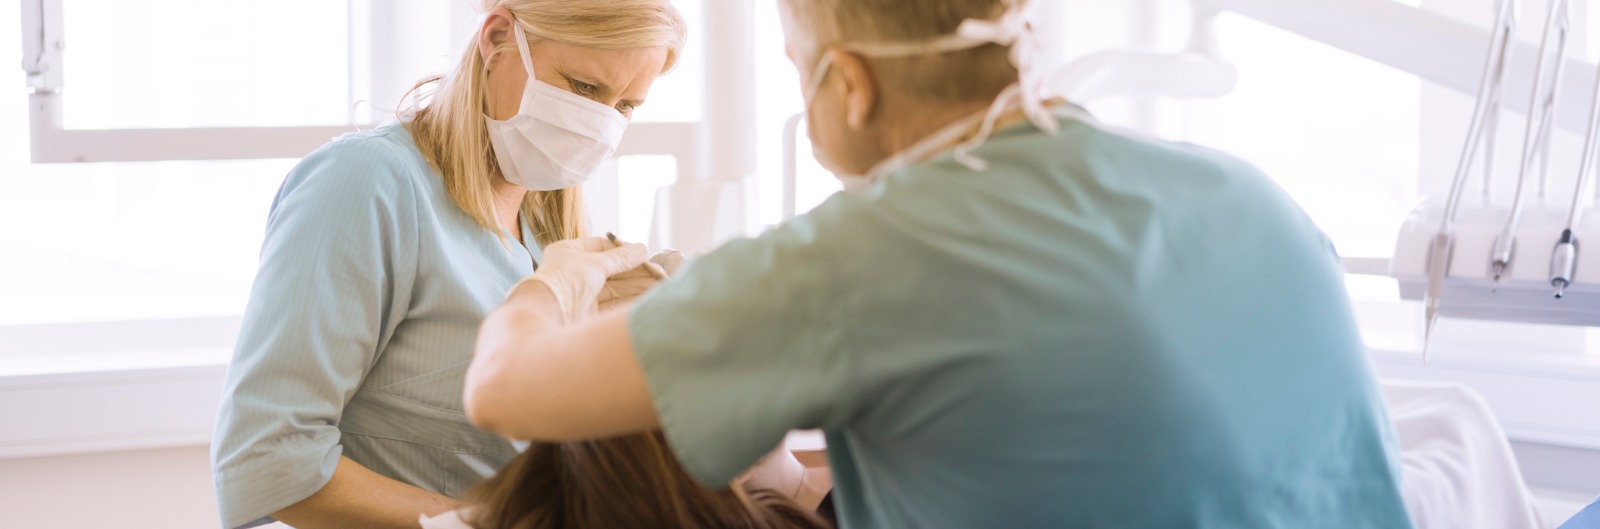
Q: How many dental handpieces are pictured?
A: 3